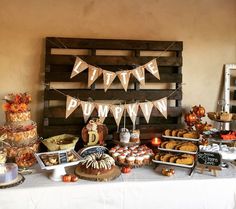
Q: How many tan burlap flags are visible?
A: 13